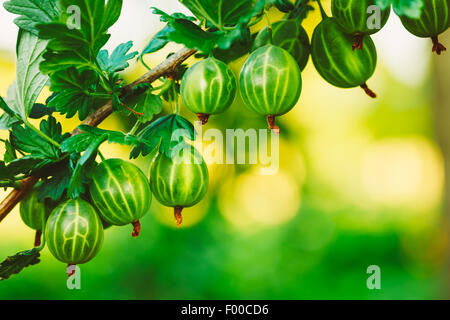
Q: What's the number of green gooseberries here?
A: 10